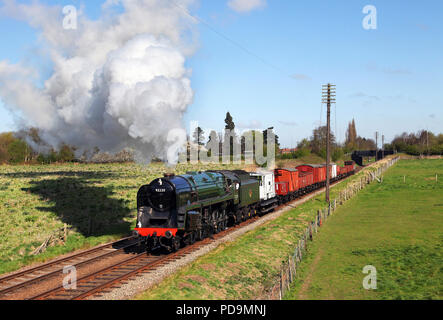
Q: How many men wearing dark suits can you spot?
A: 0